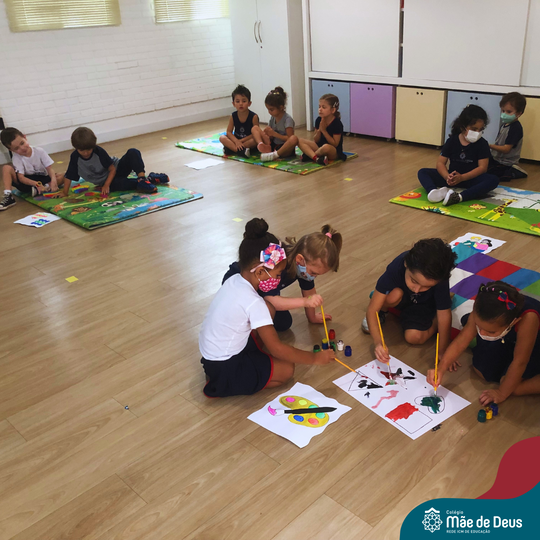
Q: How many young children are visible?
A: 11